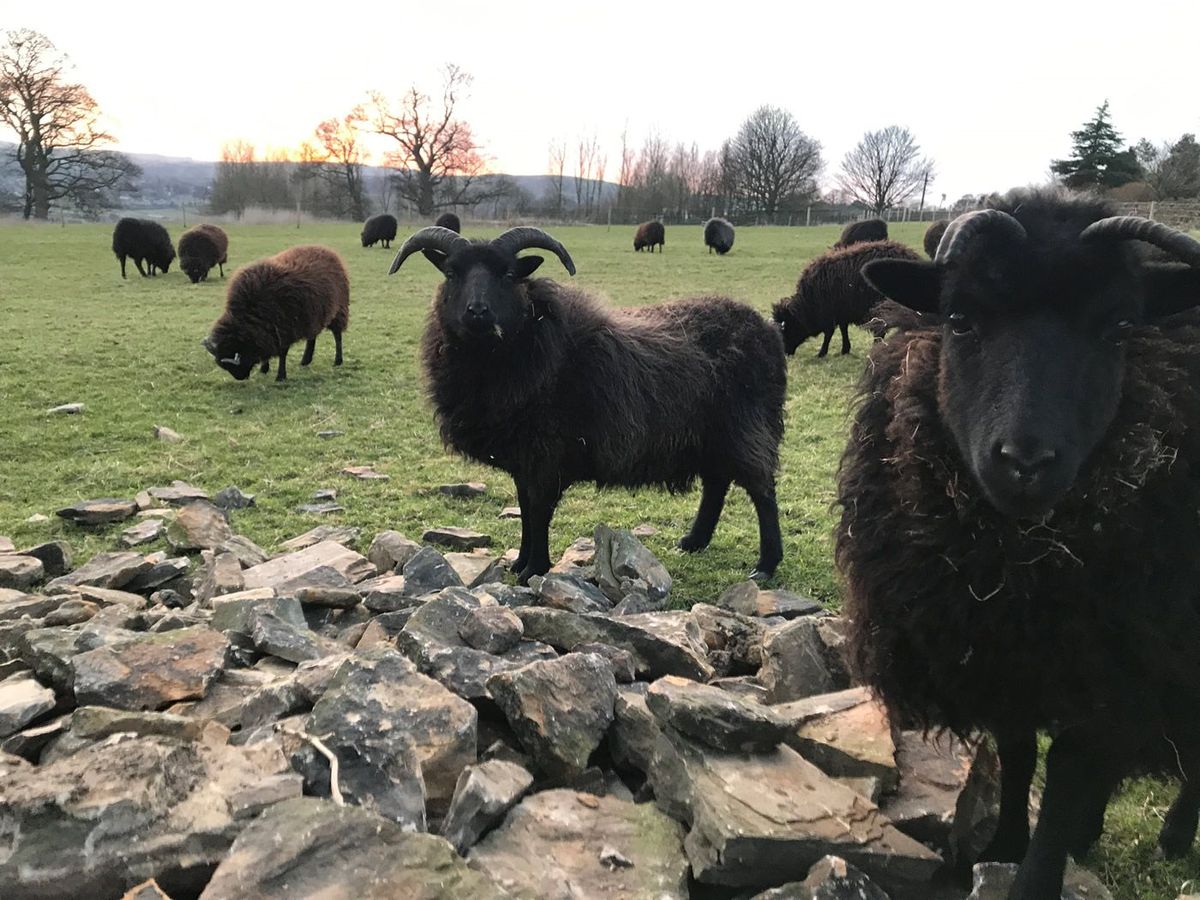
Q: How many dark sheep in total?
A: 12